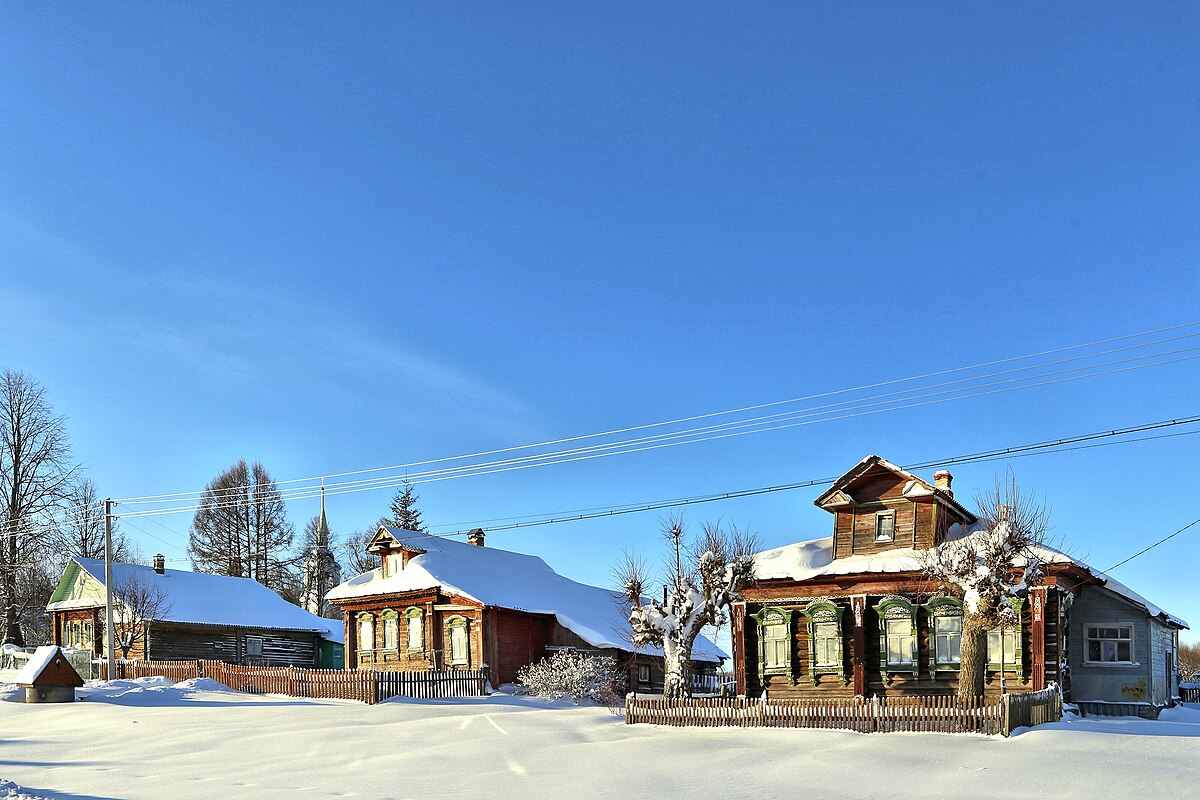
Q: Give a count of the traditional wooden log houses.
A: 3